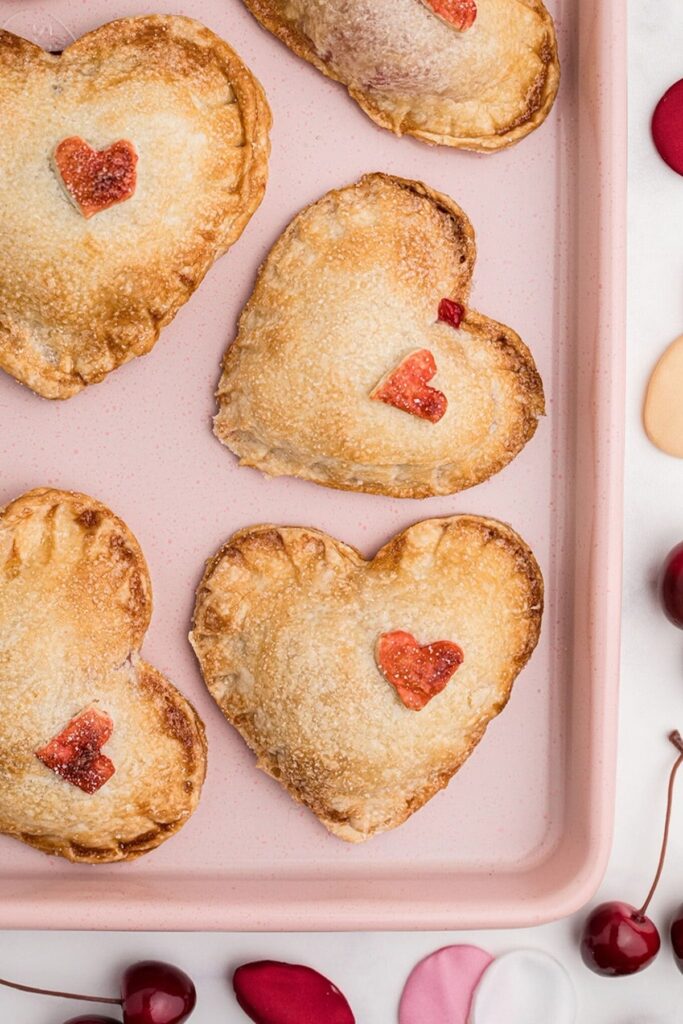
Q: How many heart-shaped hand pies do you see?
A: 5